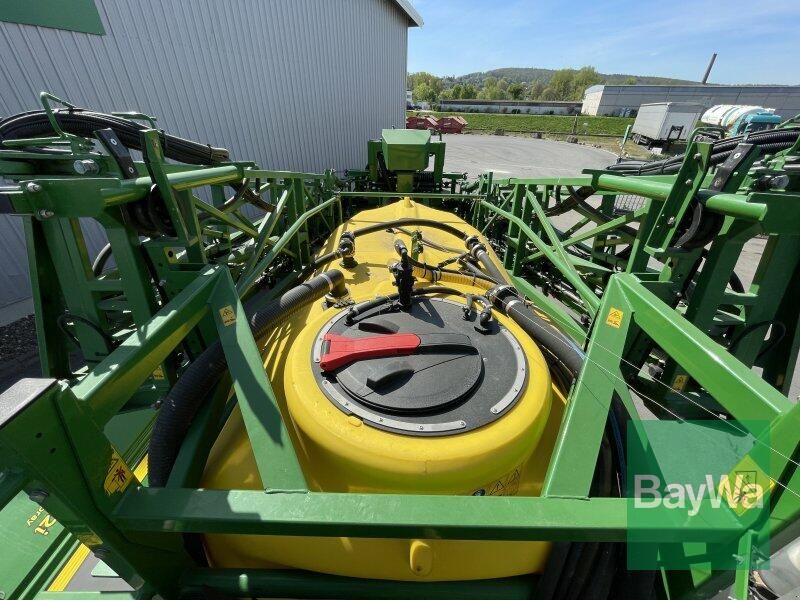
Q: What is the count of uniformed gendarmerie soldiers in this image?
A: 0